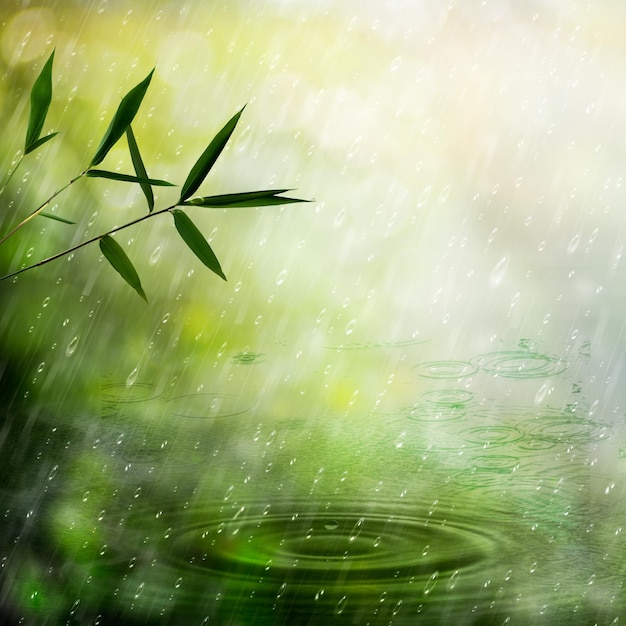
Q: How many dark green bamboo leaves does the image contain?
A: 11